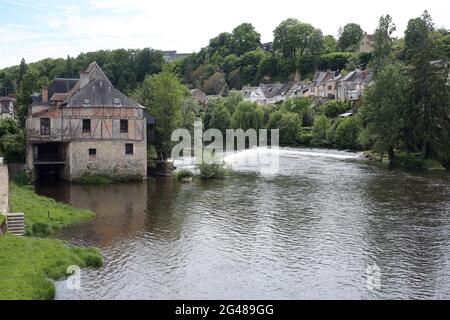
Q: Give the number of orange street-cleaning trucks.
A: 0